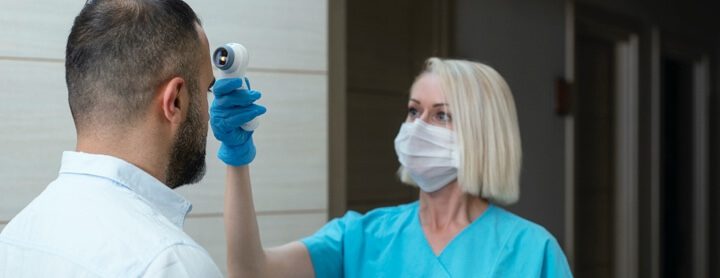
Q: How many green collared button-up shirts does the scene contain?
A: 0